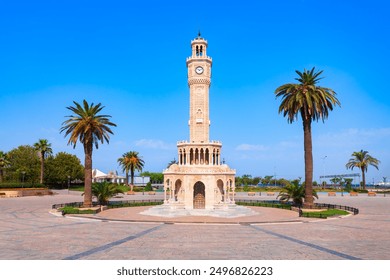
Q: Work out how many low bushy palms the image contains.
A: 2